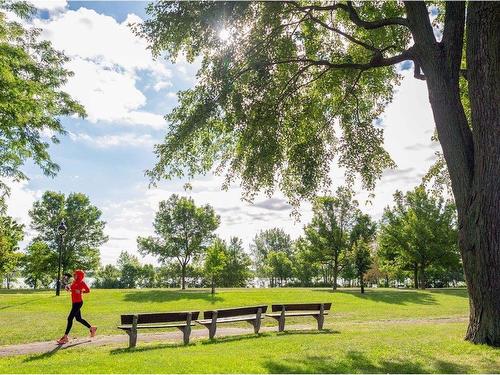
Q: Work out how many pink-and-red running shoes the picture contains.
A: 2